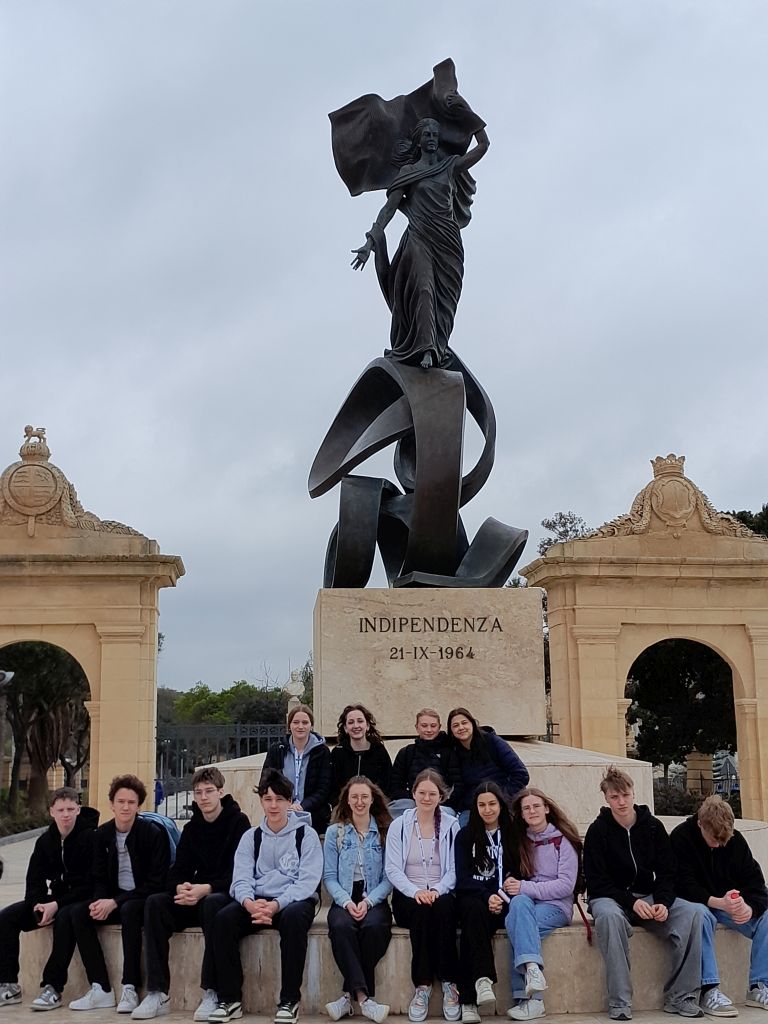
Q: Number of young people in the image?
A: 14